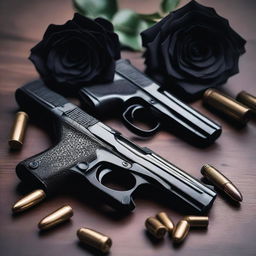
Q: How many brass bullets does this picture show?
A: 11